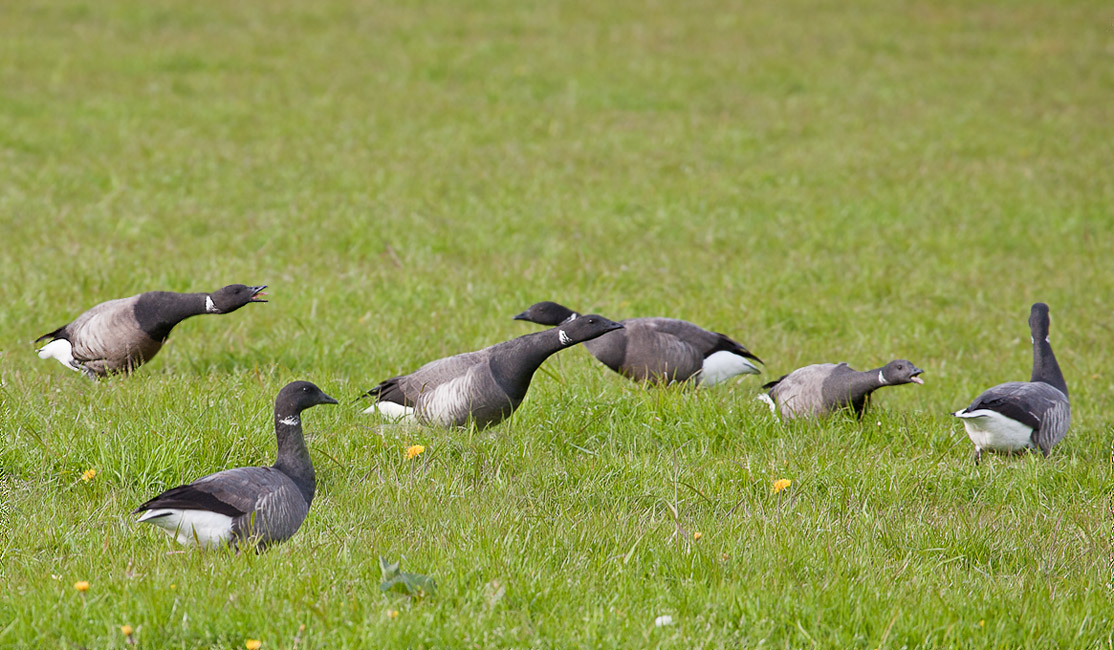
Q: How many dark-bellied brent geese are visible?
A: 6